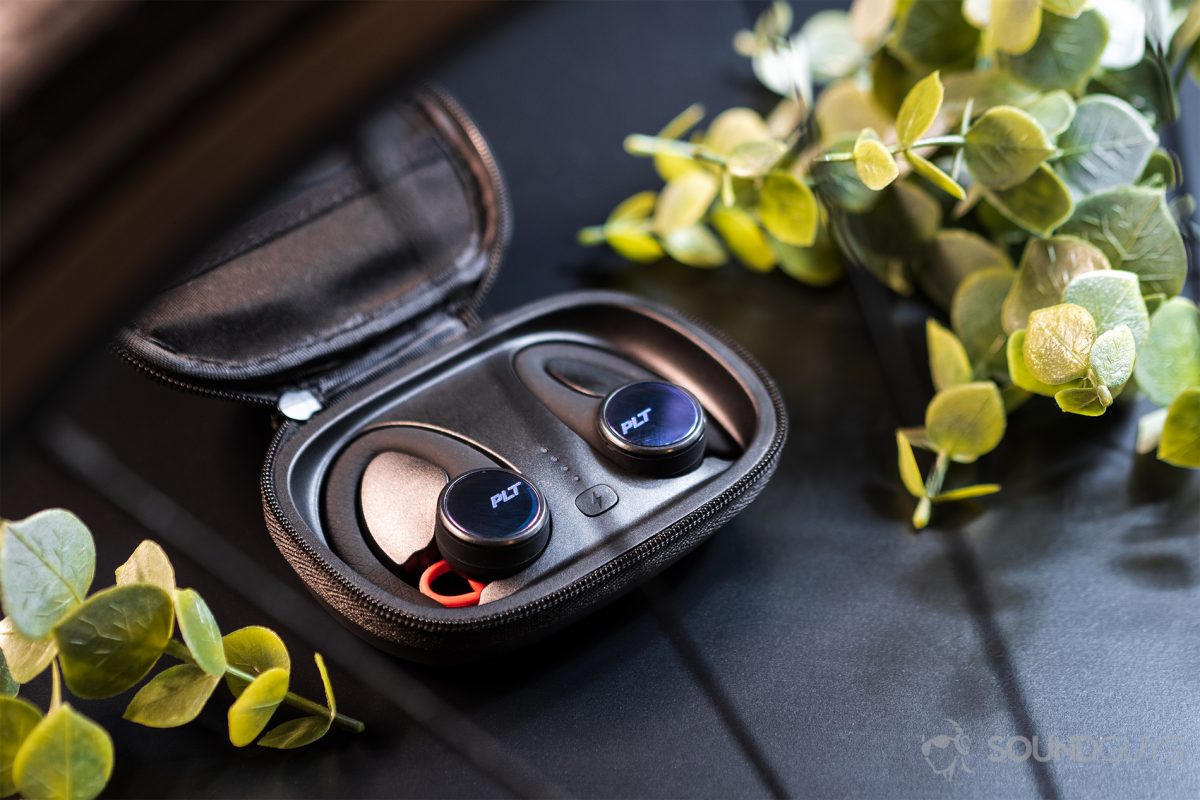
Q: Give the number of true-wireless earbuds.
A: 2